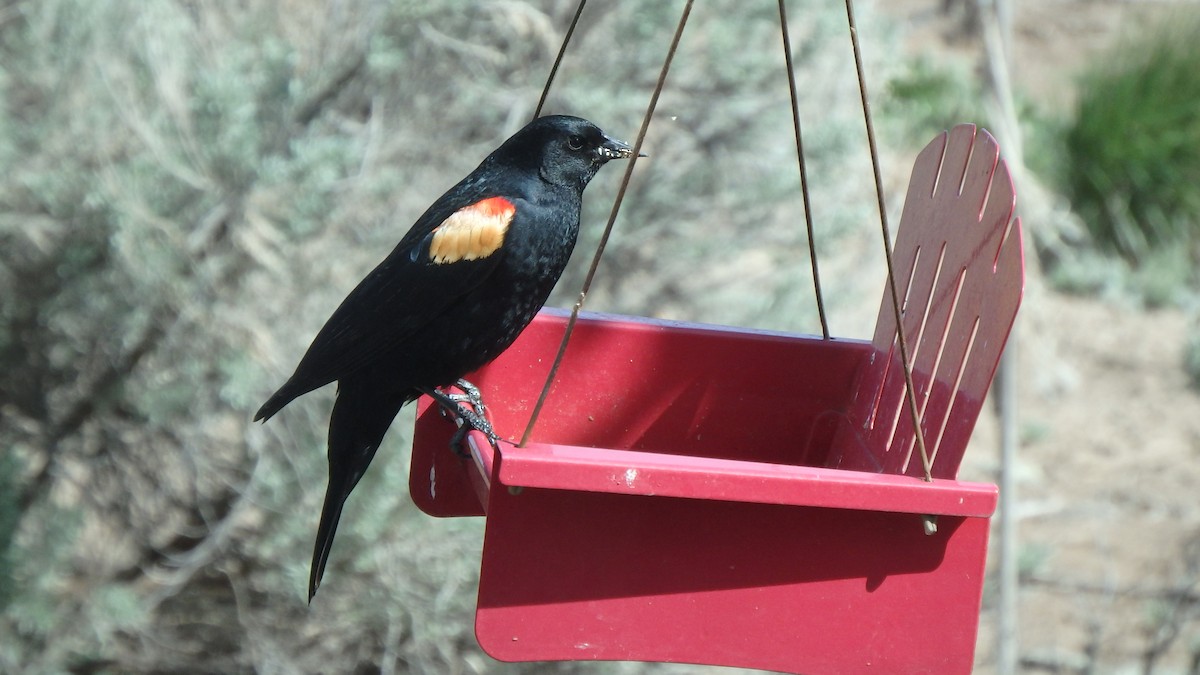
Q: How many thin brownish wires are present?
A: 4